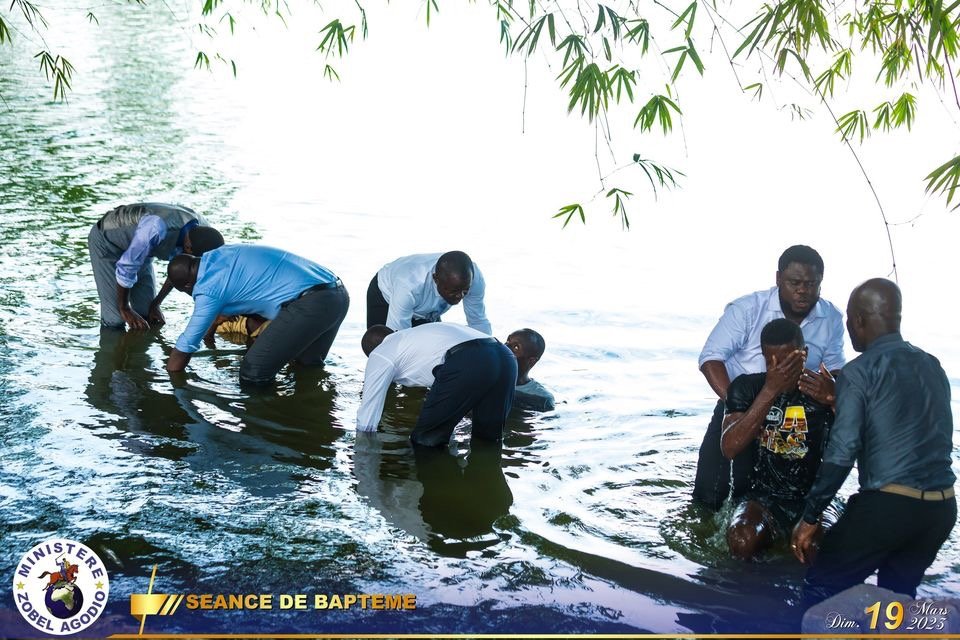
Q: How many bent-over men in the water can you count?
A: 4